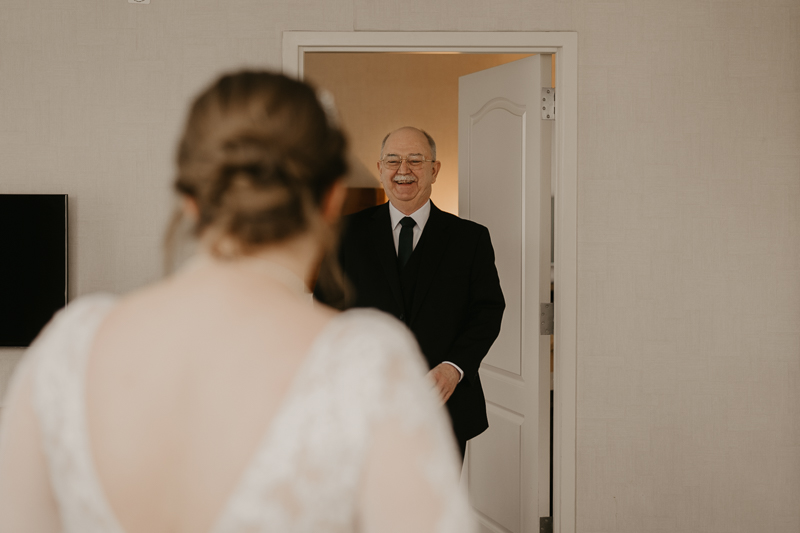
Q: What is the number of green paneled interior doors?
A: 0